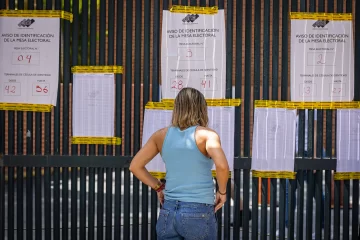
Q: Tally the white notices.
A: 8